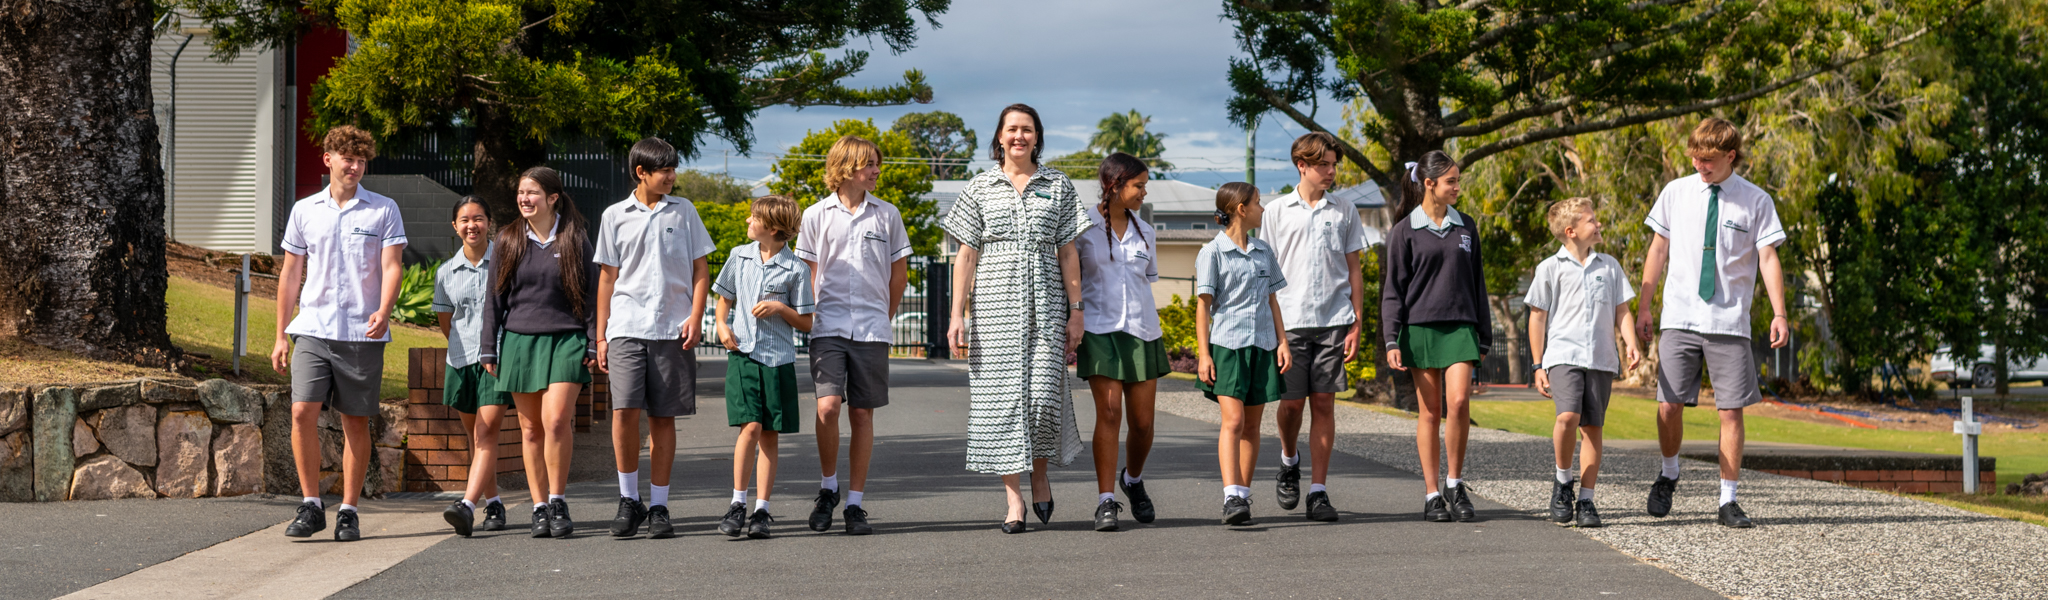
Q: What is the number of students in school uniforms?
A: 12